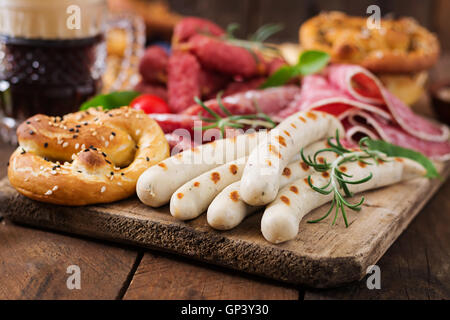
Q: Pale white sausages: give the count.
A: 5